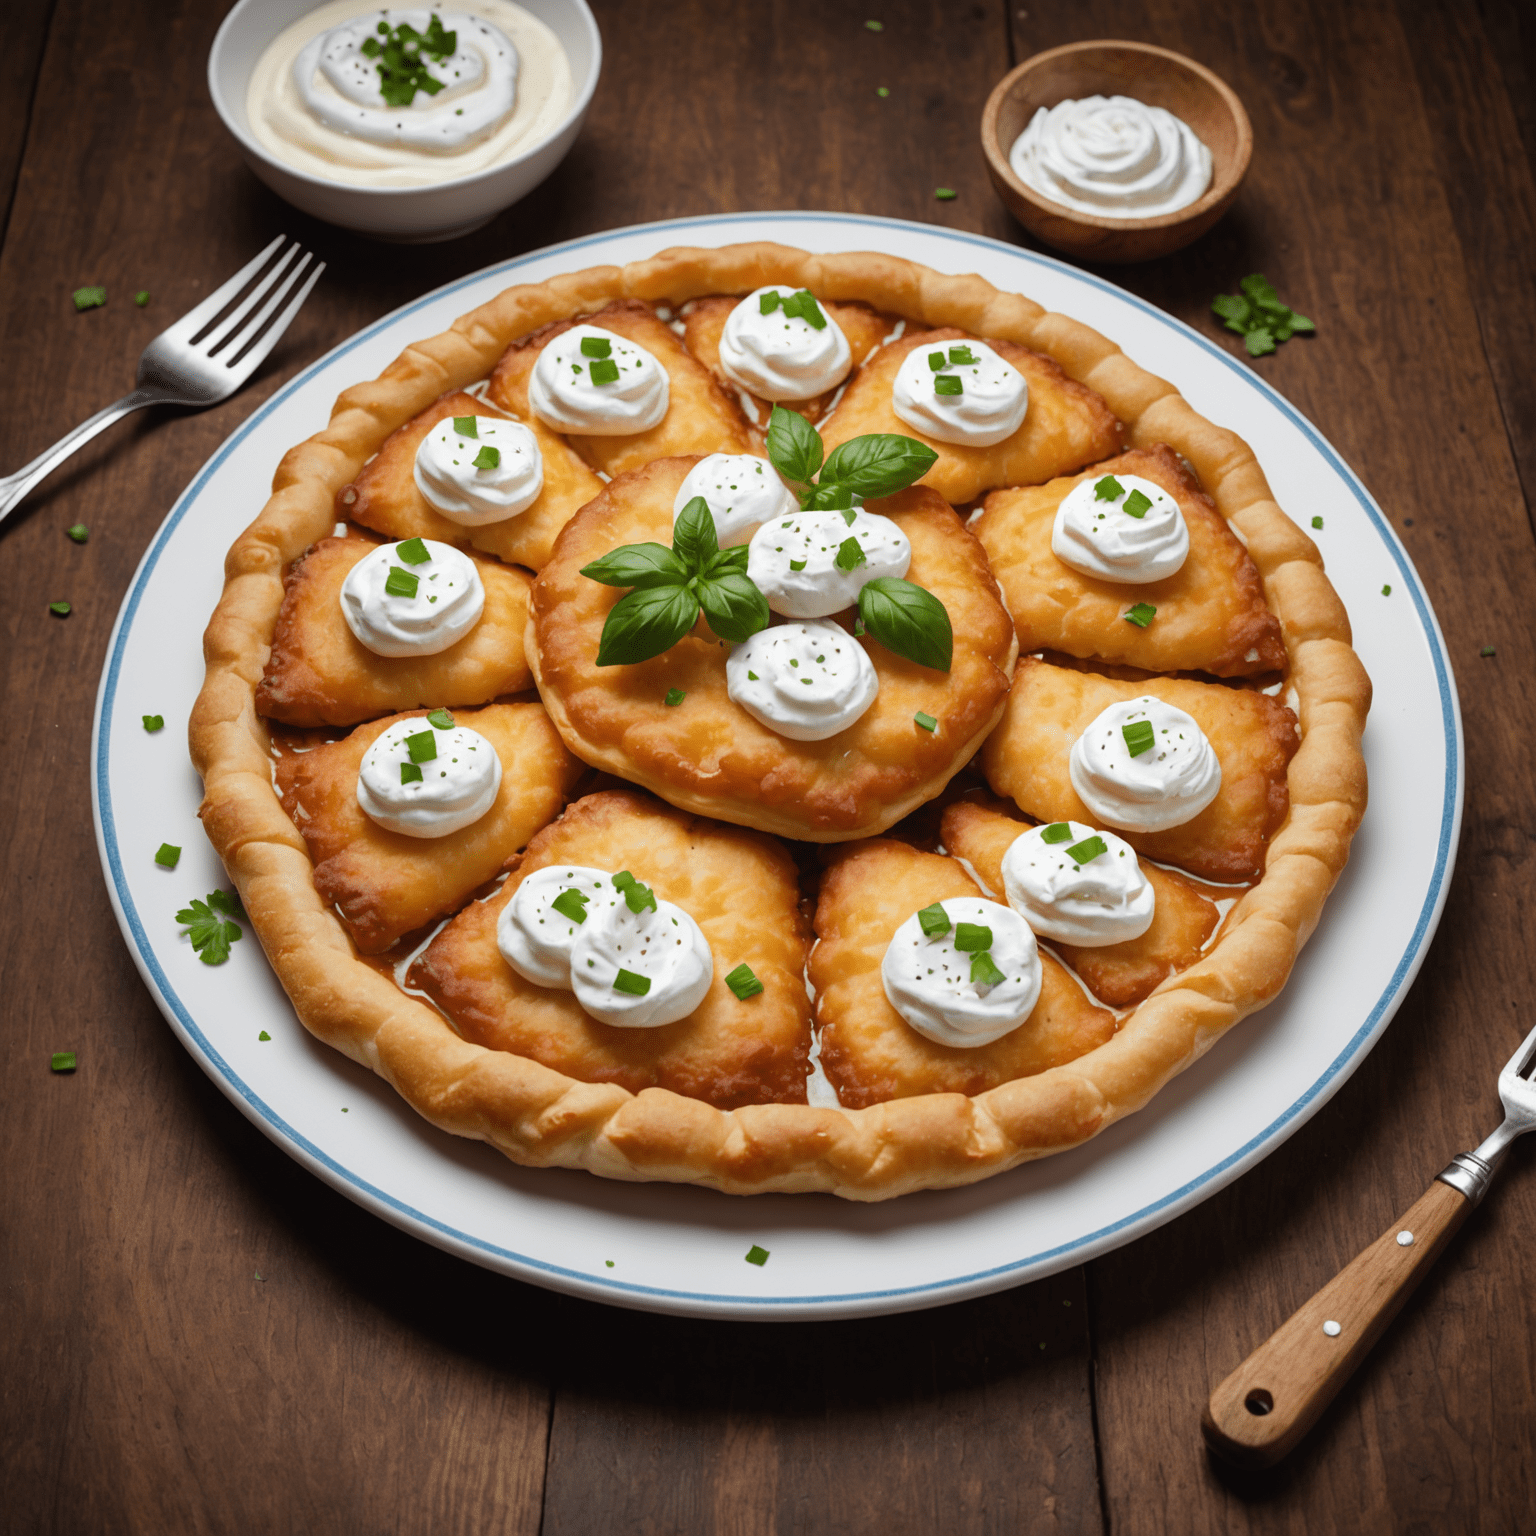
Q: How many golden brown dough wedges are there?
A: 11